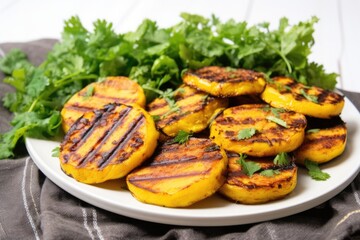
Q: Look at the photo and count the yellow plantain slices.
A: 9